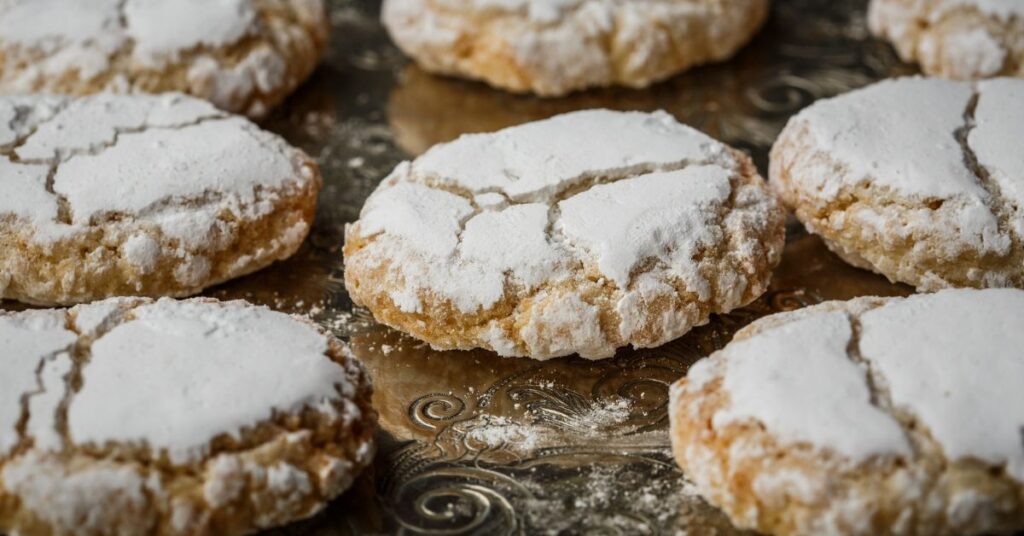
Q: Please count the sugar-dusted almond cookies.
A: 8